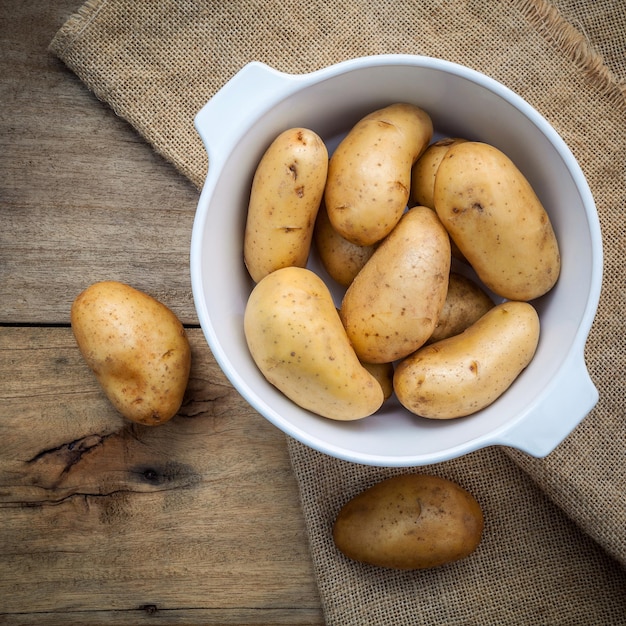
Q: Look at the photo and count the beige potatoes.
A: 12